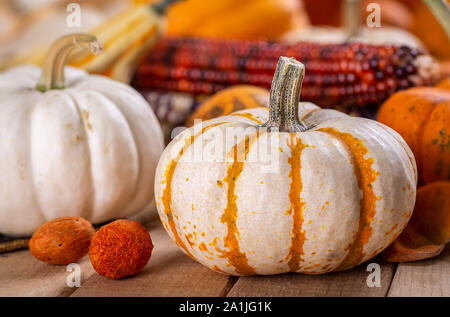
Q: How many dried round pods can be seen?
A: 2